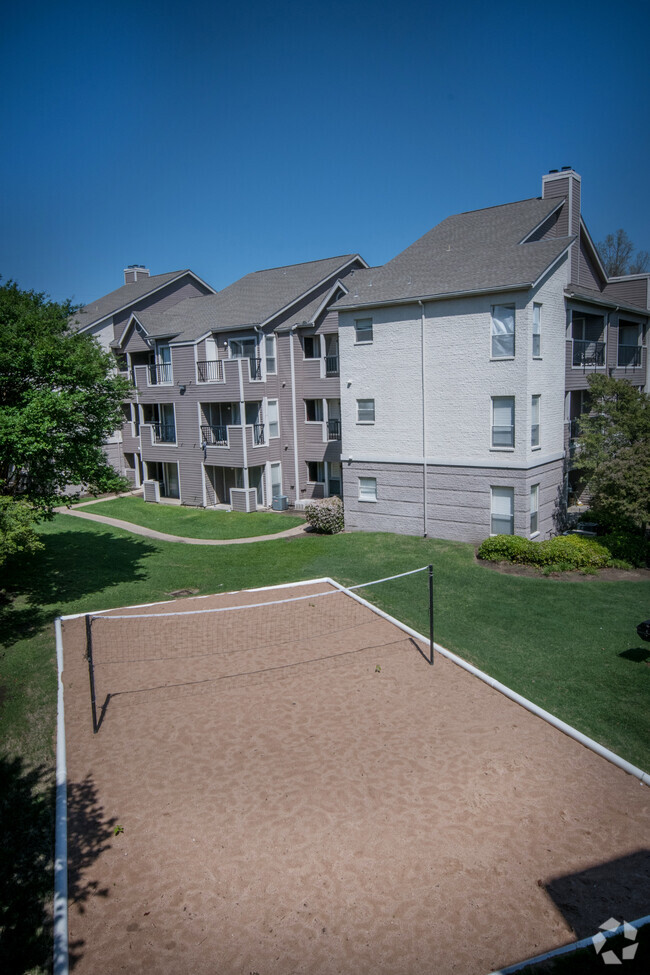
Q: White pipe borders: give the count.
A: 4